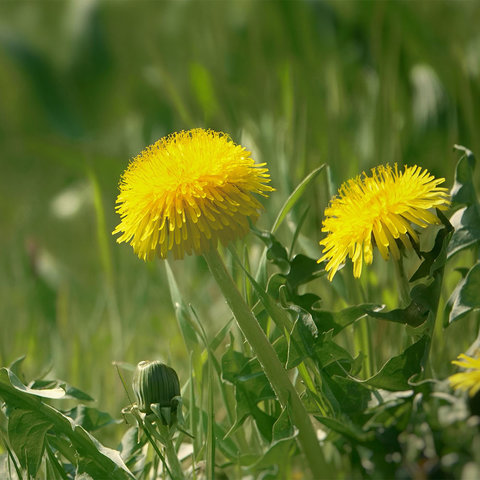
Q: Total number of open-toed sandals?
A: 0